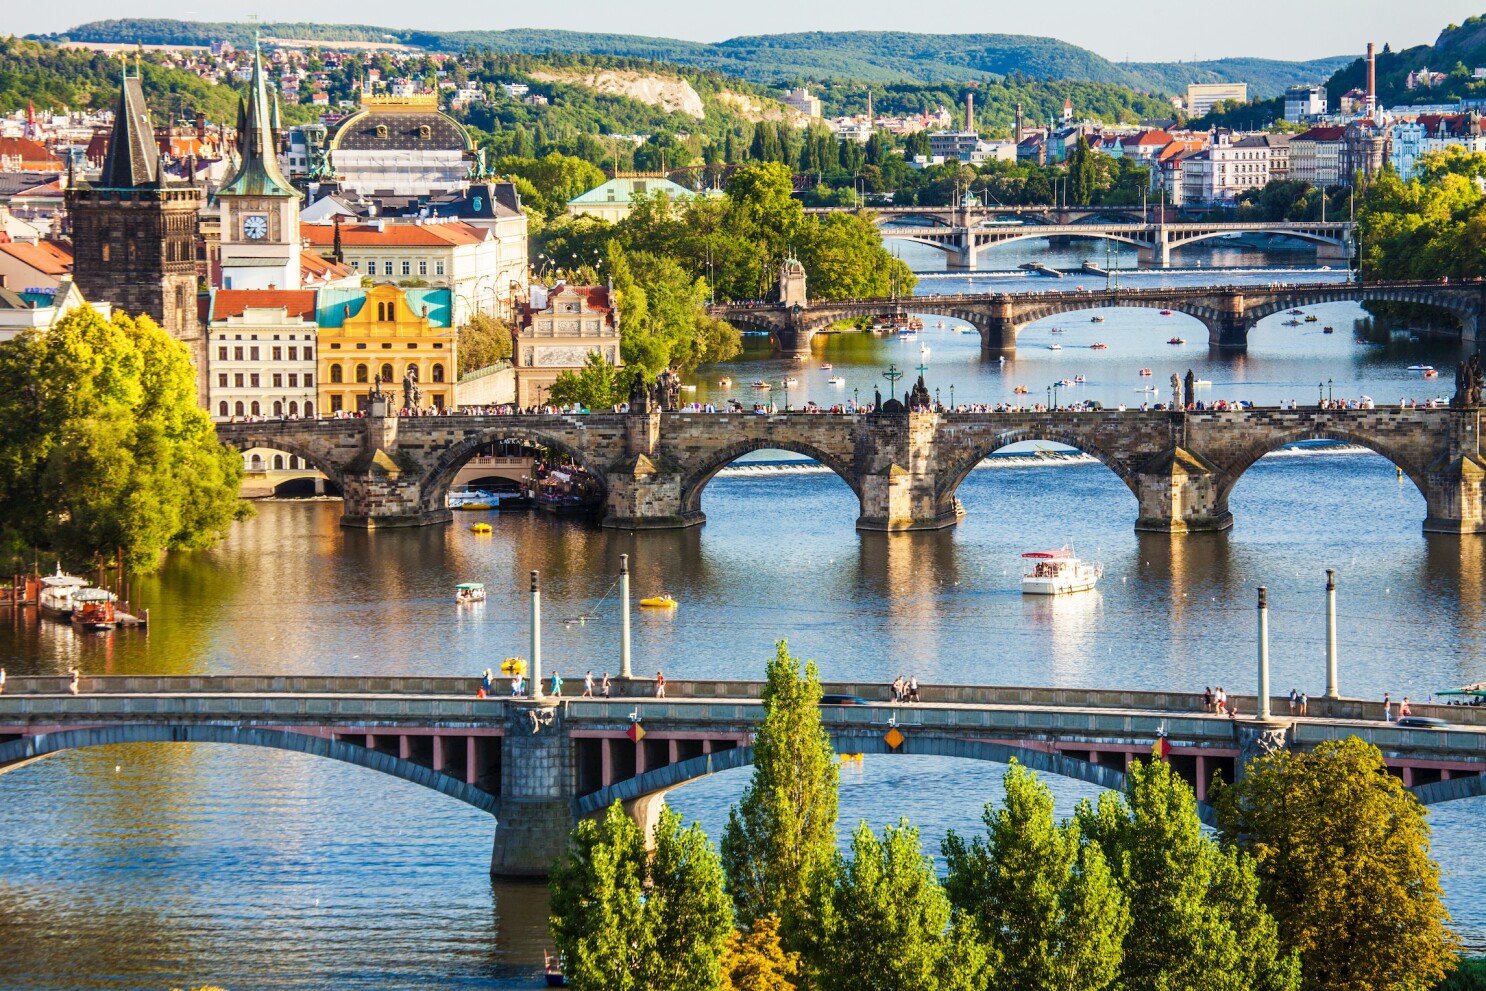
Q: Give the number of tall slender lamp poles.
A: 4